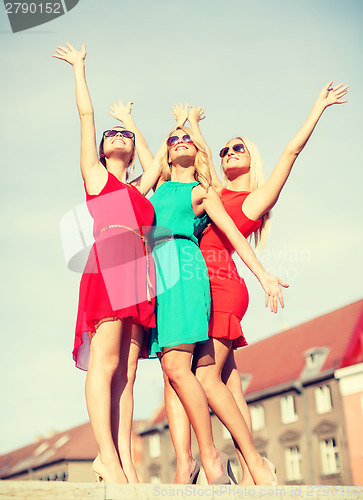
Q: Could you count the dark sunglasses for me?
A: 3